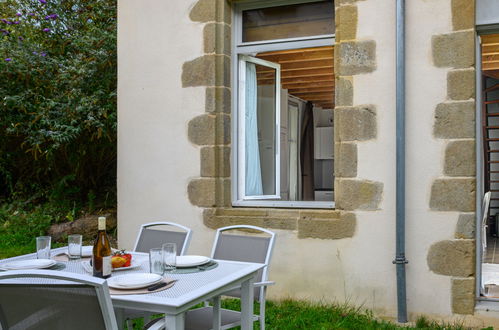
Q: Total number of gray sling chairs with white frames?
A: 3